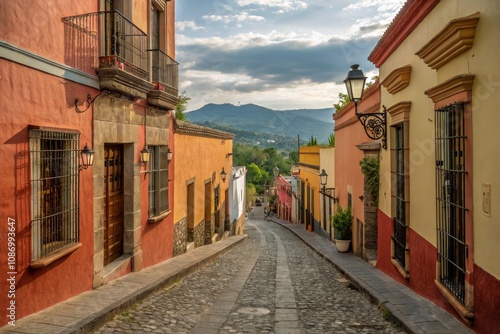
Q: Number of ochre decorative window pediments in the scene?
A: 4